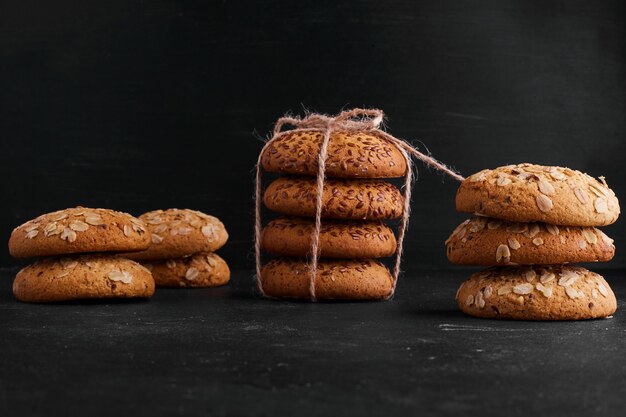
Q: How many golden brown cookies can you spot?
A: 11